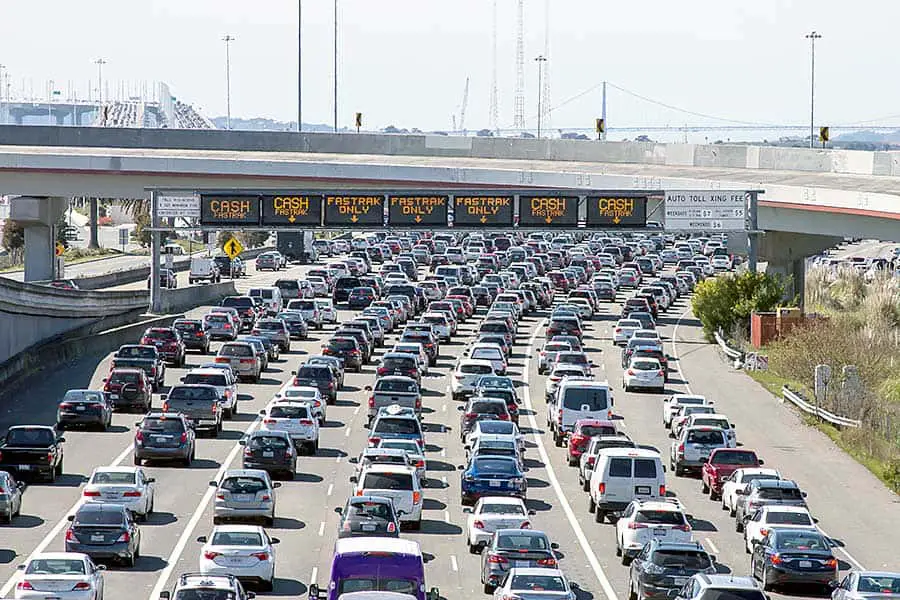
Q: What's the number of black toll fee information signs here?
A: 7